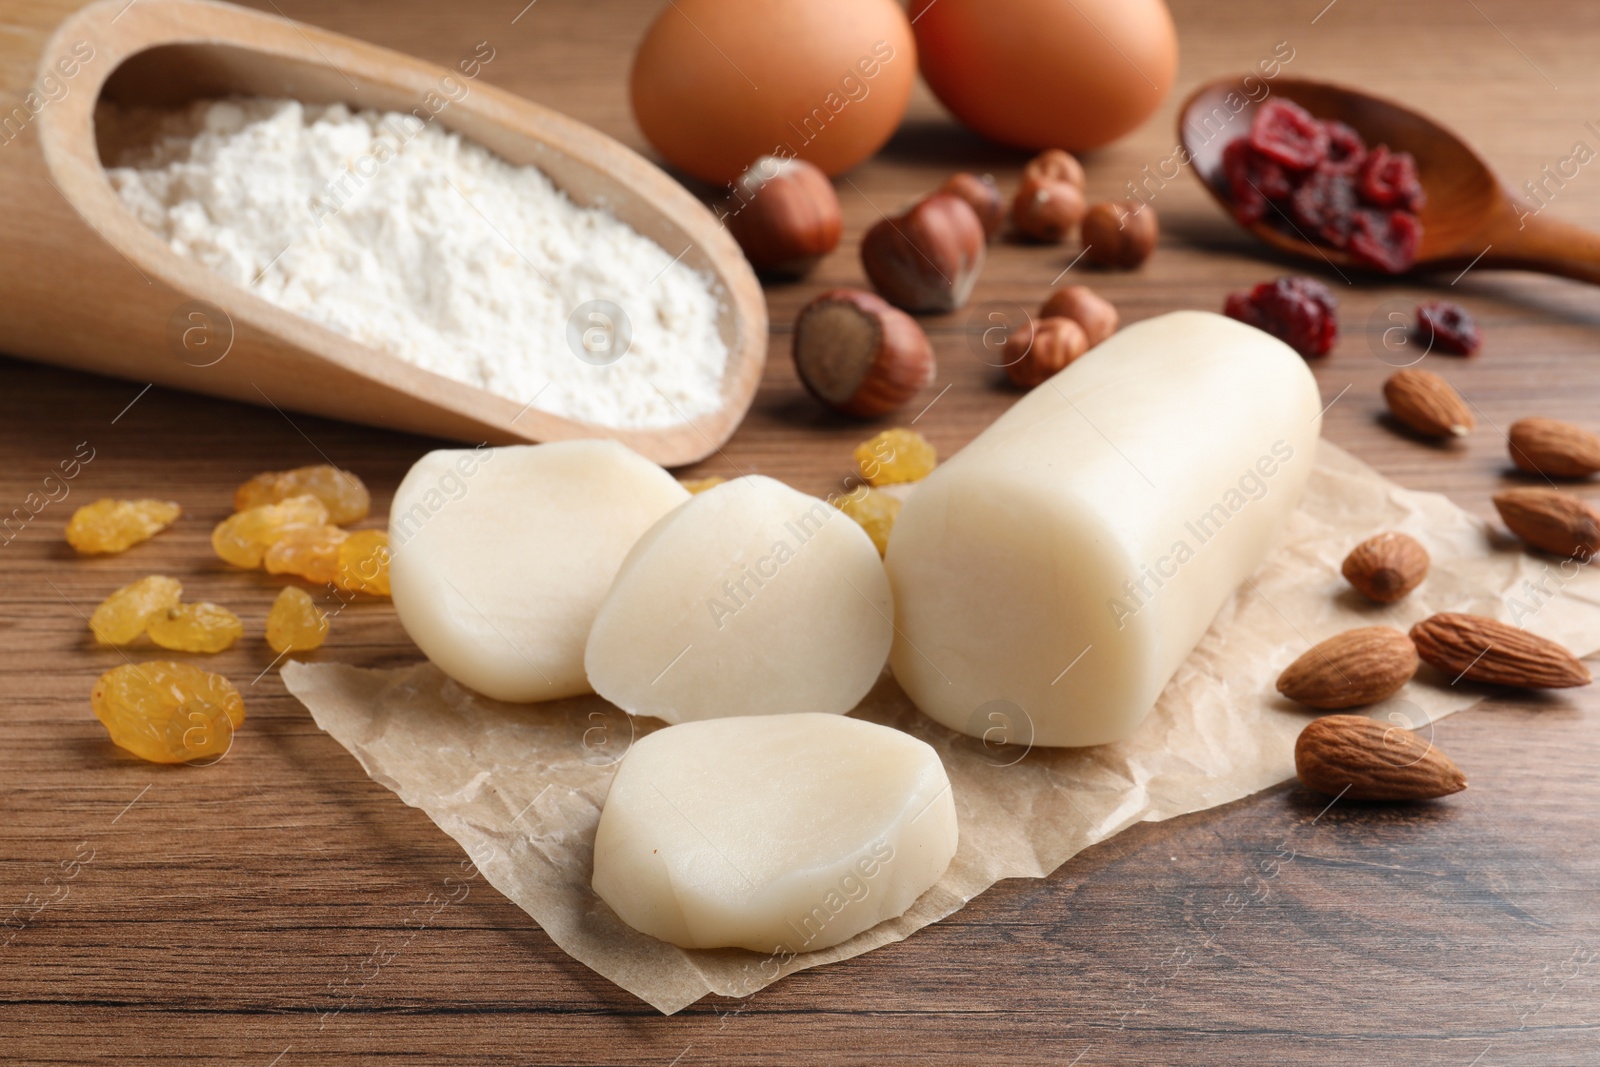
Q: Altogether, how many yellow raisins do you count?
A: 12